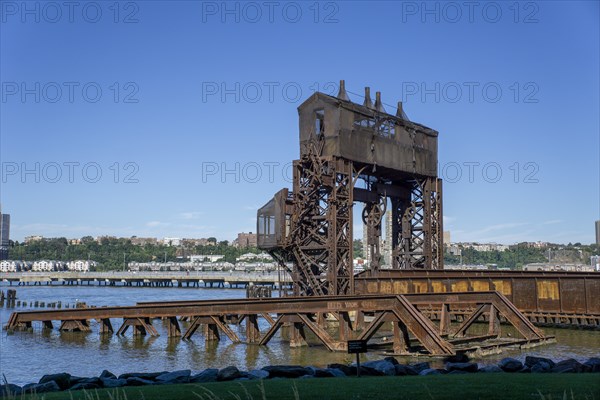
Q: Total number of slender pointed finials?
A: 4